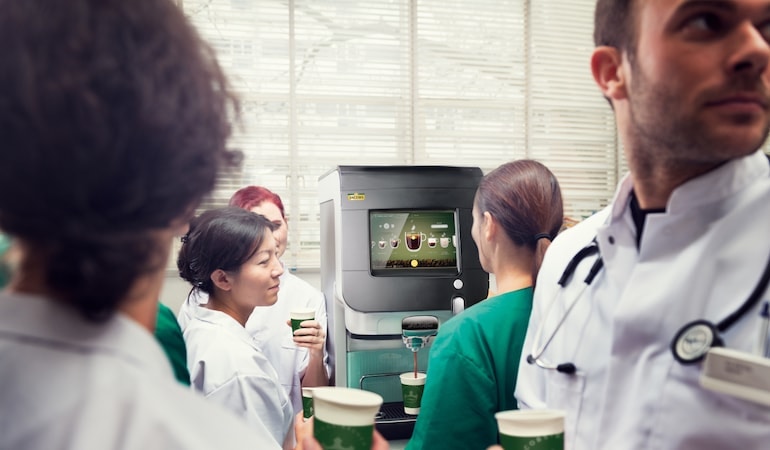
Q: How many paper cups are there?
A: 5